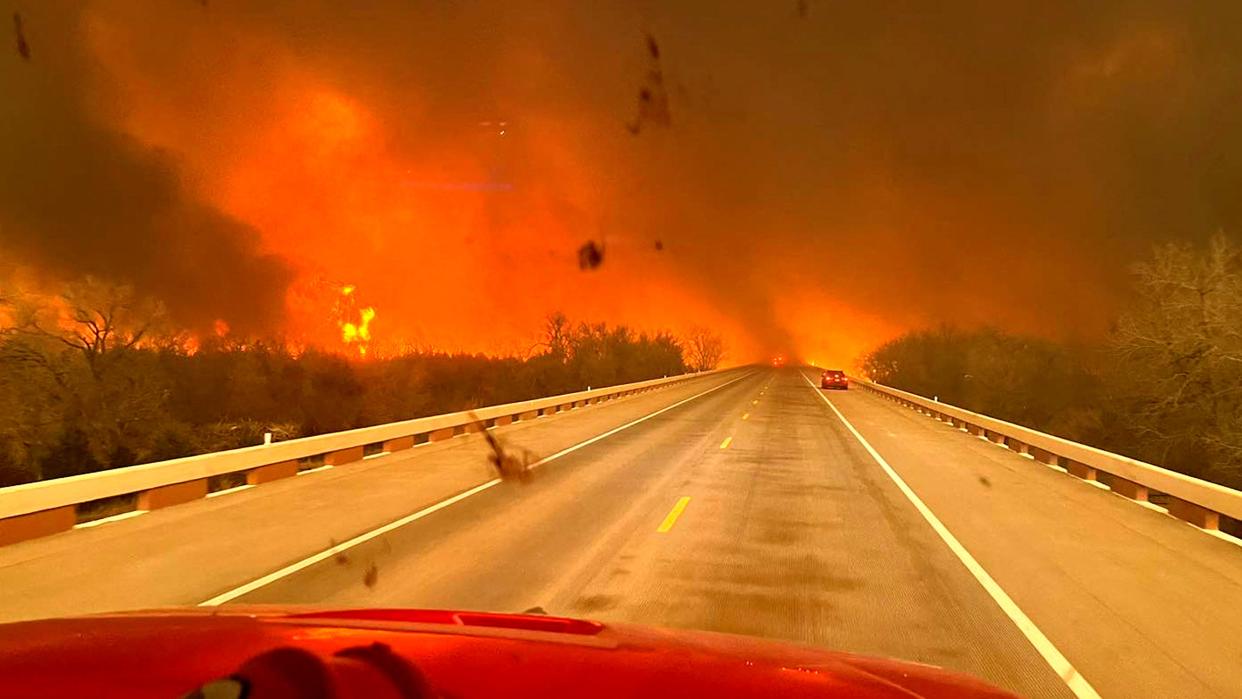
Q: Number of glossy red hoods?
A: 1